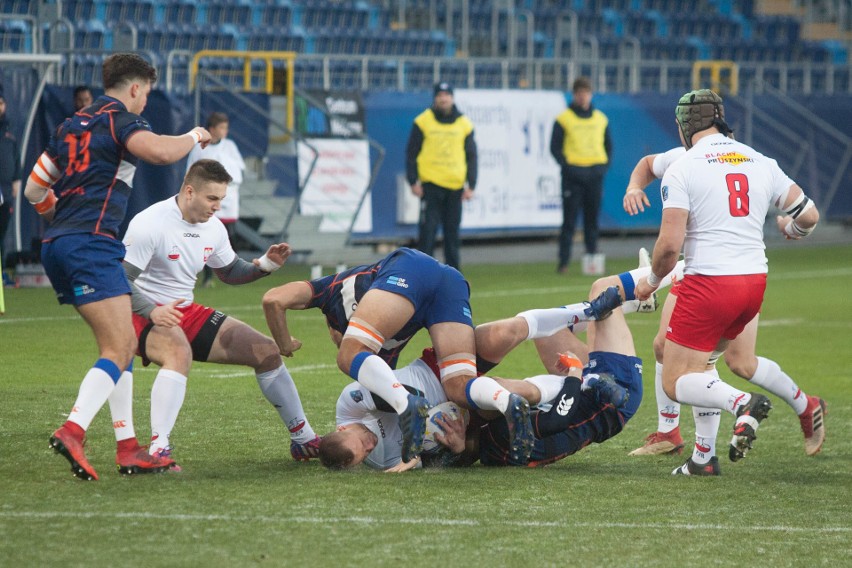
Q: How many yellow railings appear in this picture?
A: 2